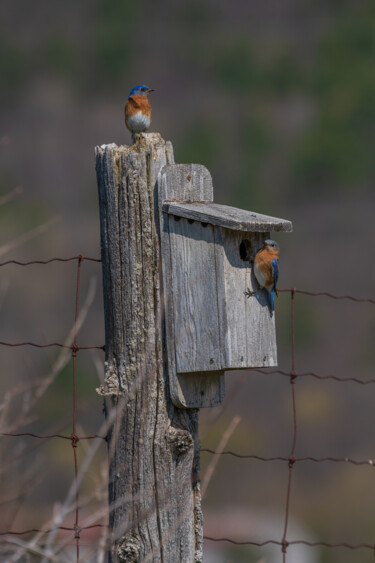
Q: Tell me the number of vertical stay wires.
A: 2